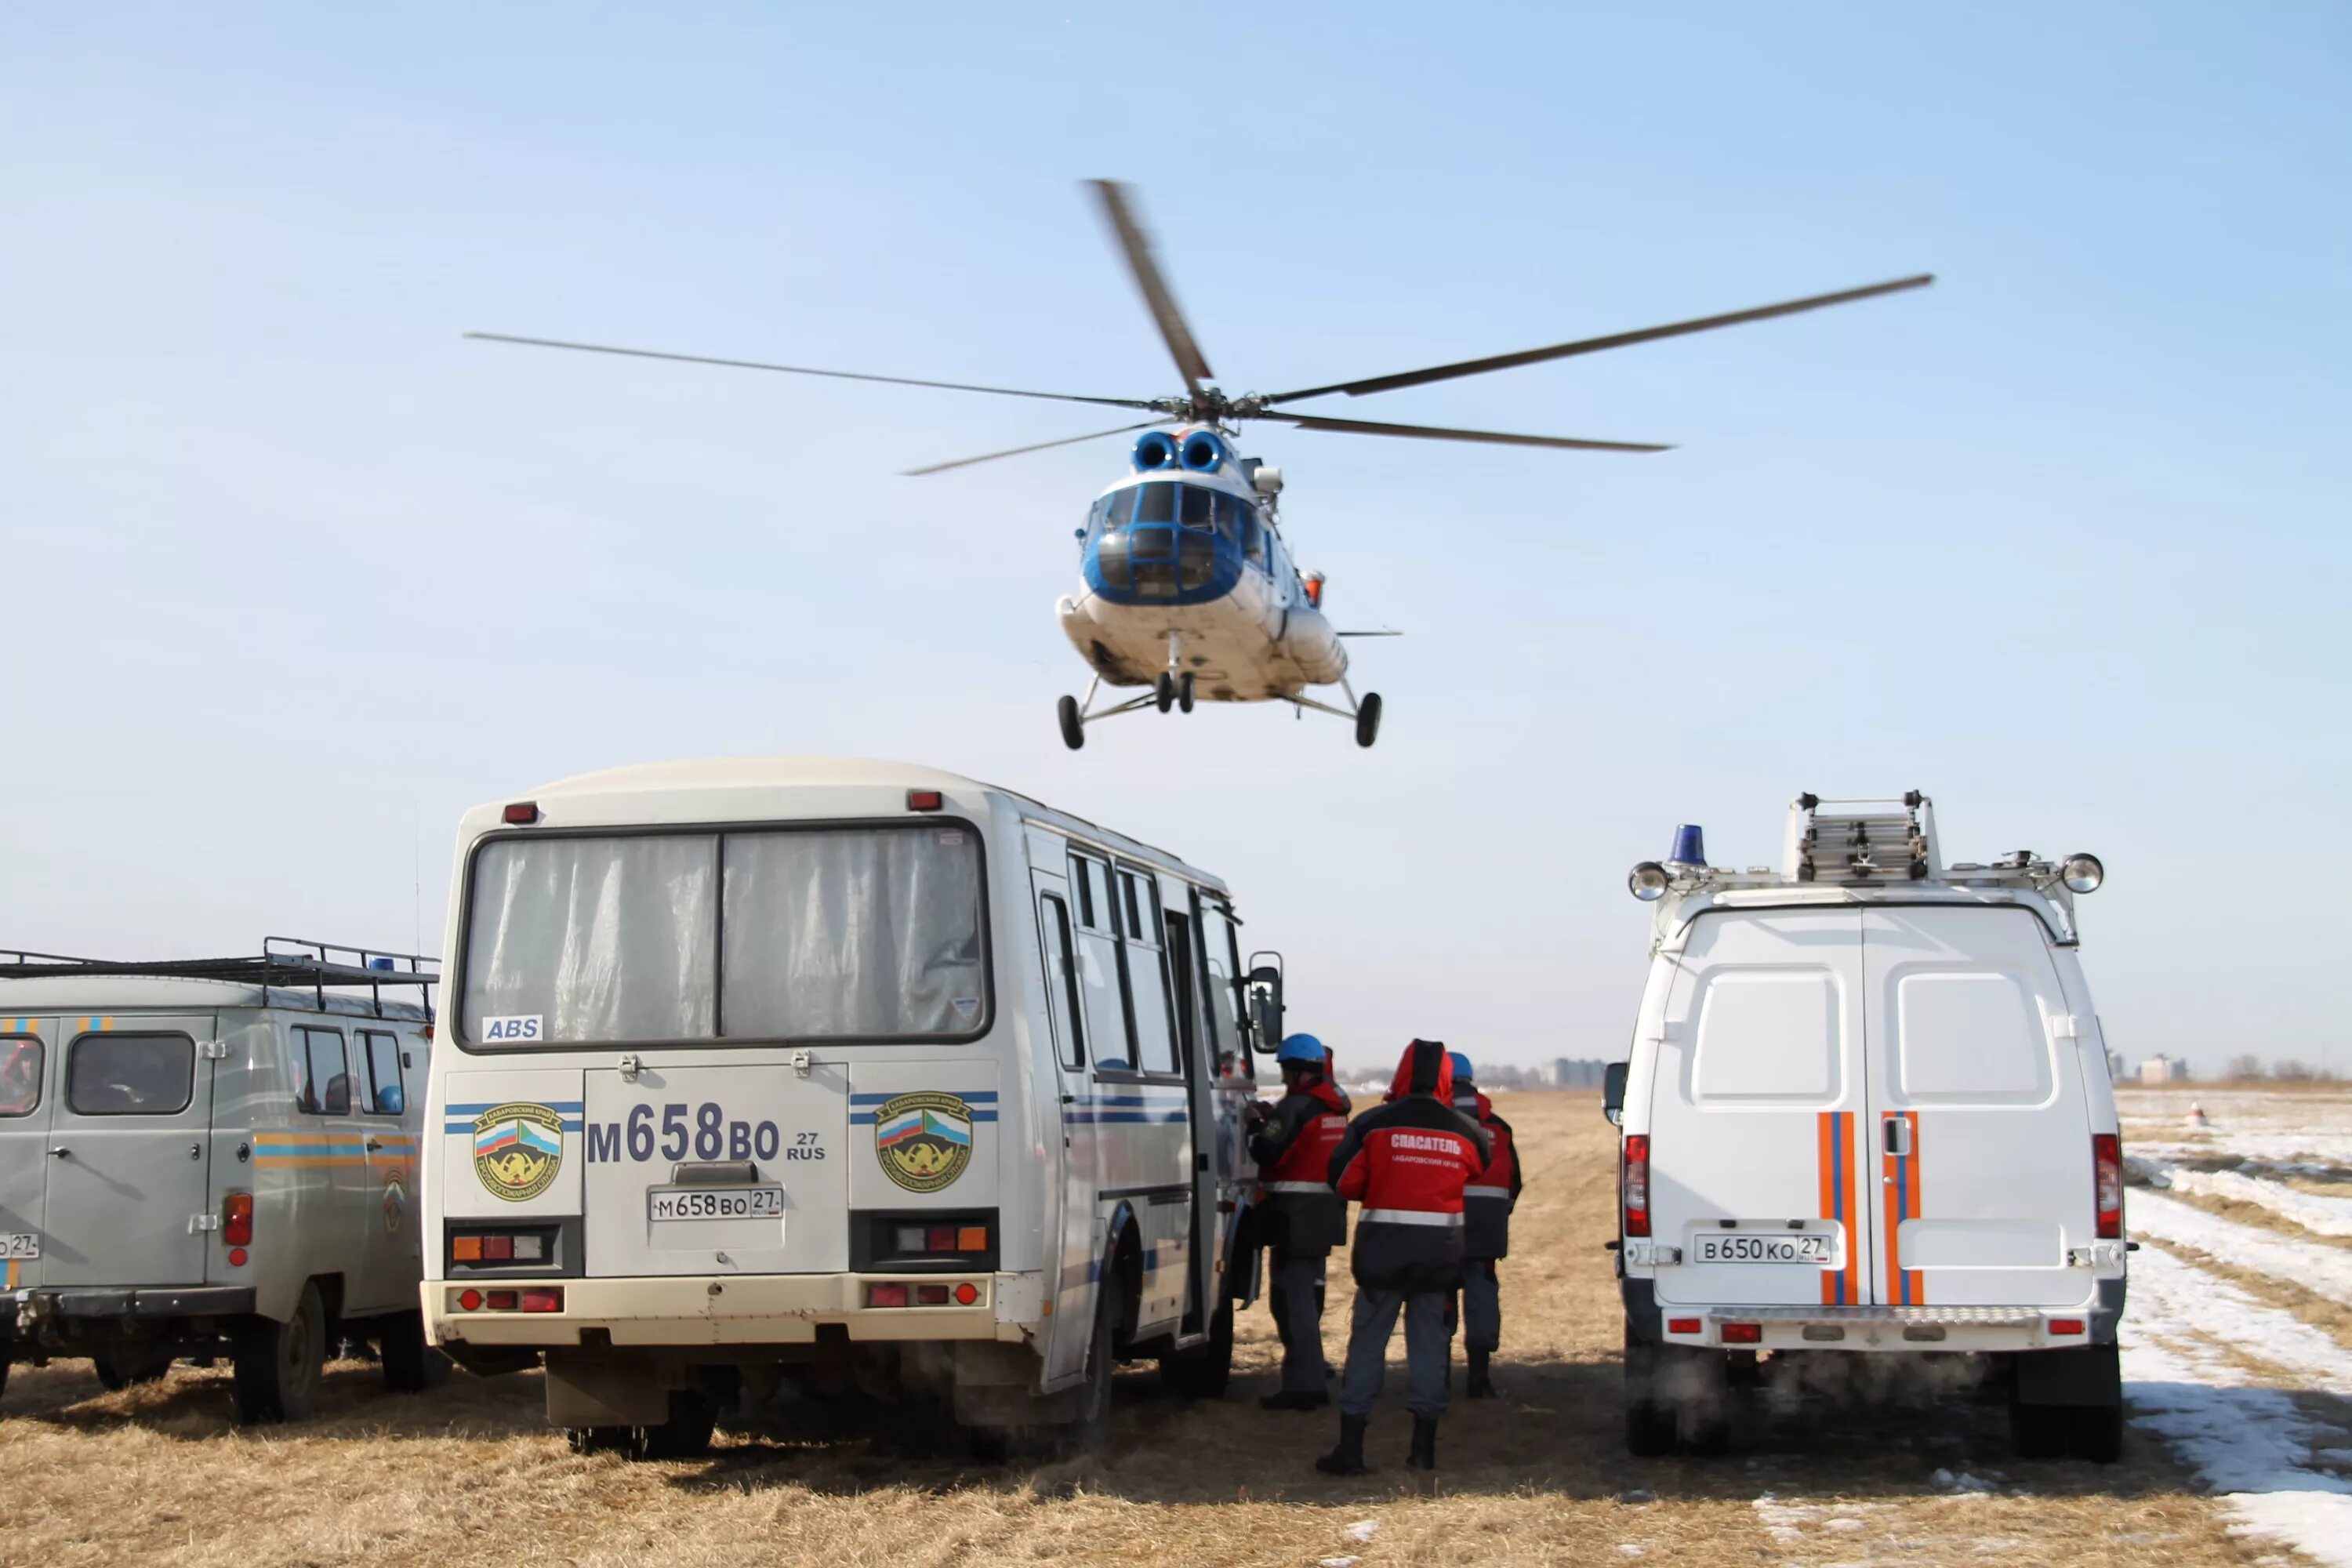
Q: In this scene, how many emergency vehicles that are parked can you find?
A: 3